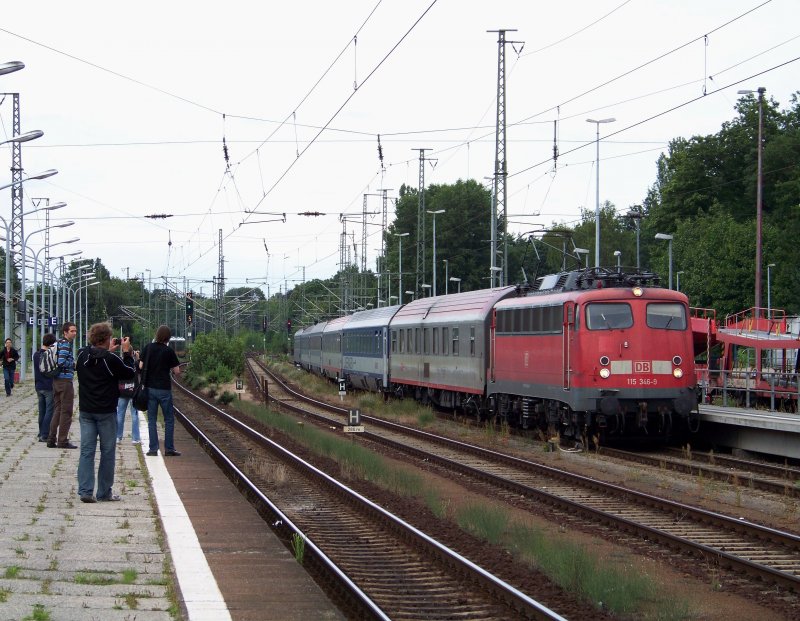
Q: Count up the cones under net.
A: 0